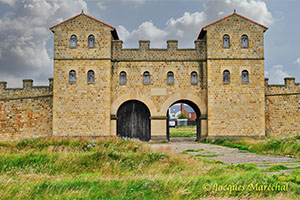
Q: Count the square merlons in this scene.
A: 9